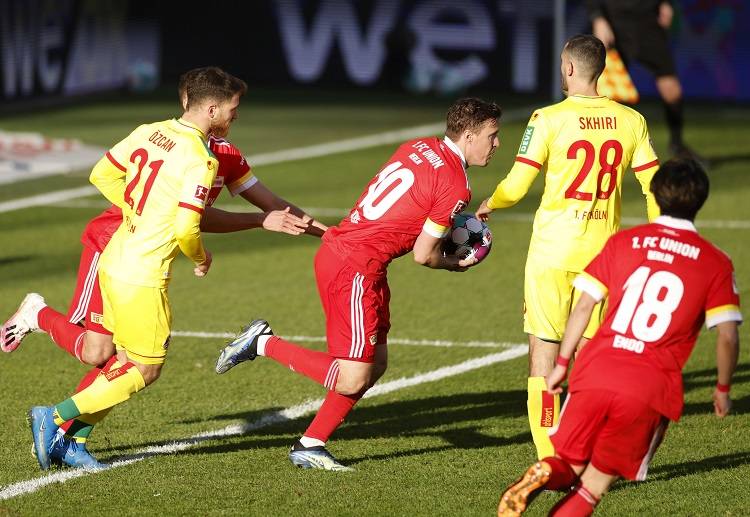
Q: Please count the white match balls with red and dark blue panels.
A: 1